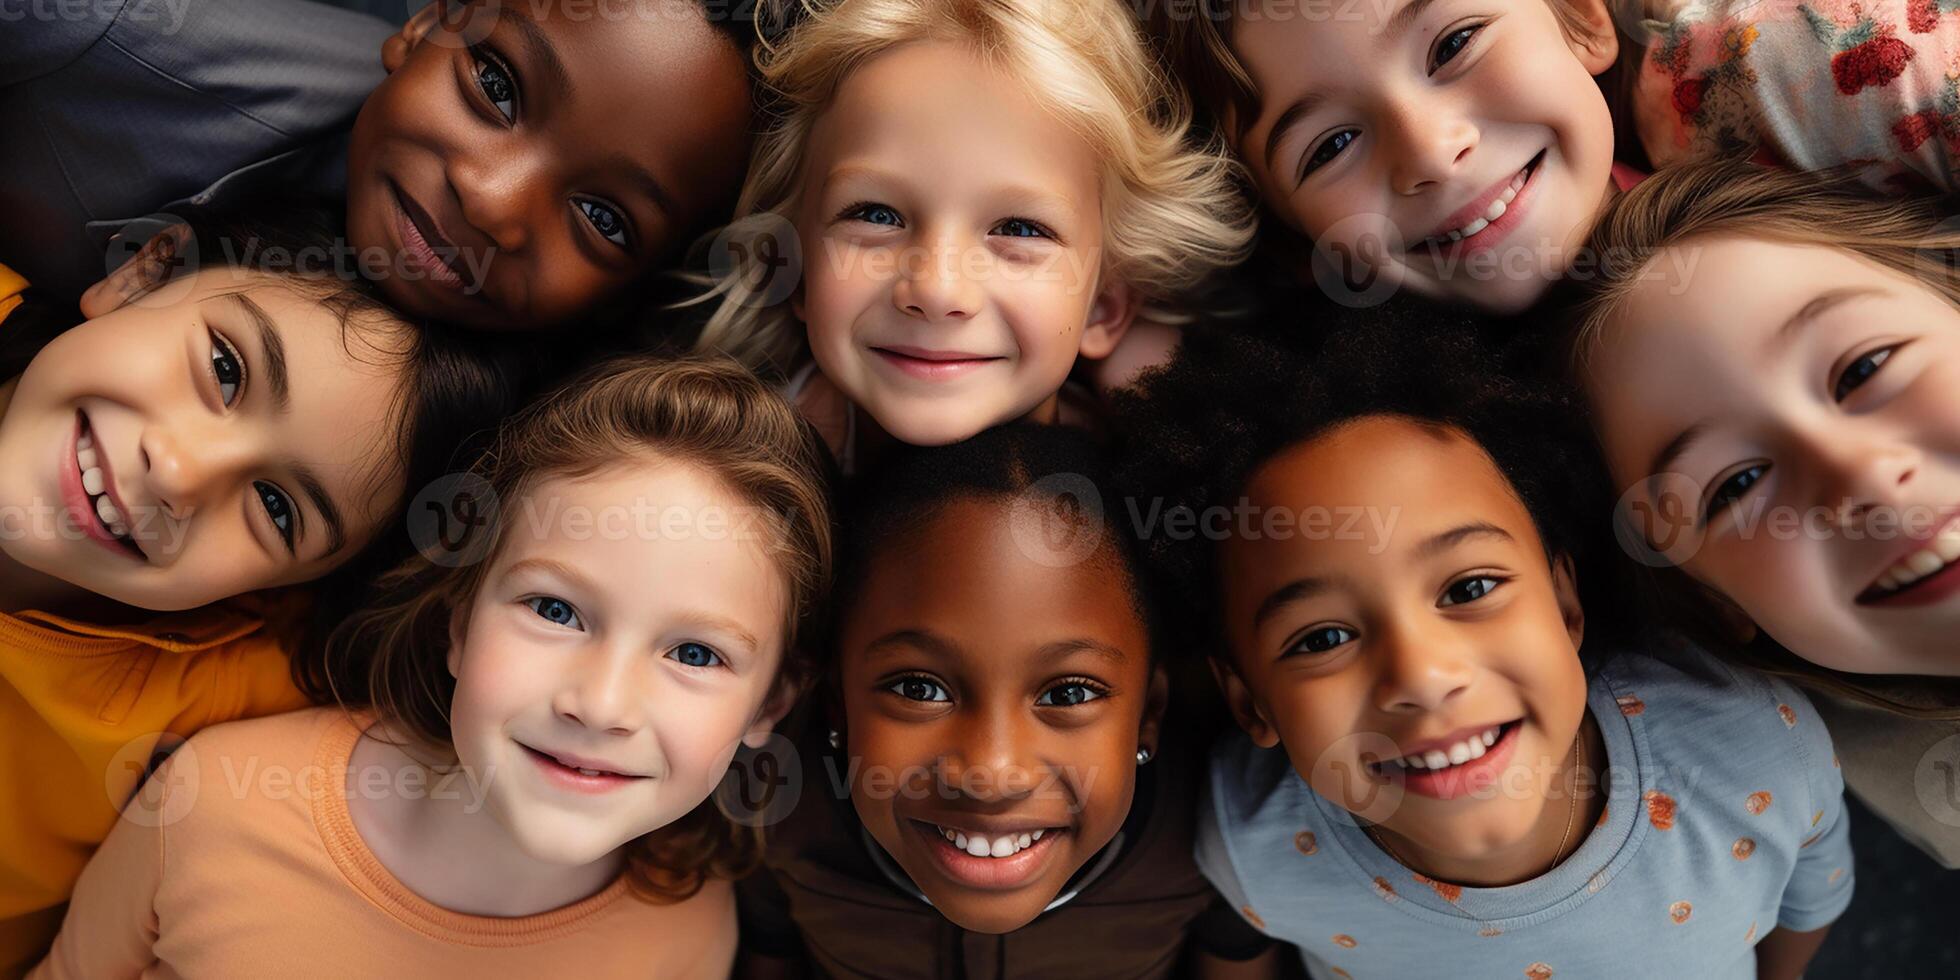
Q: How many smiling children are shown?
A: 8